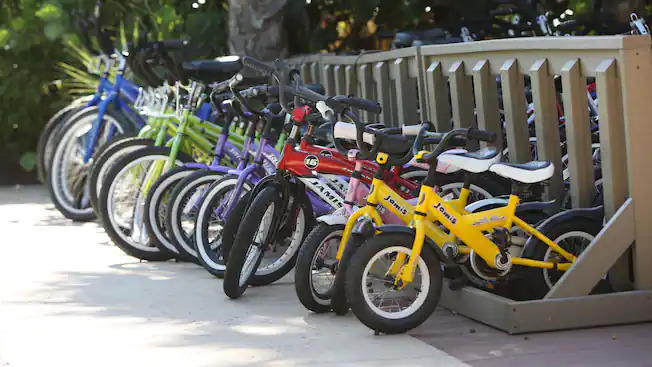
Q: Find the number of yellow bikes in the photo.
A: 2